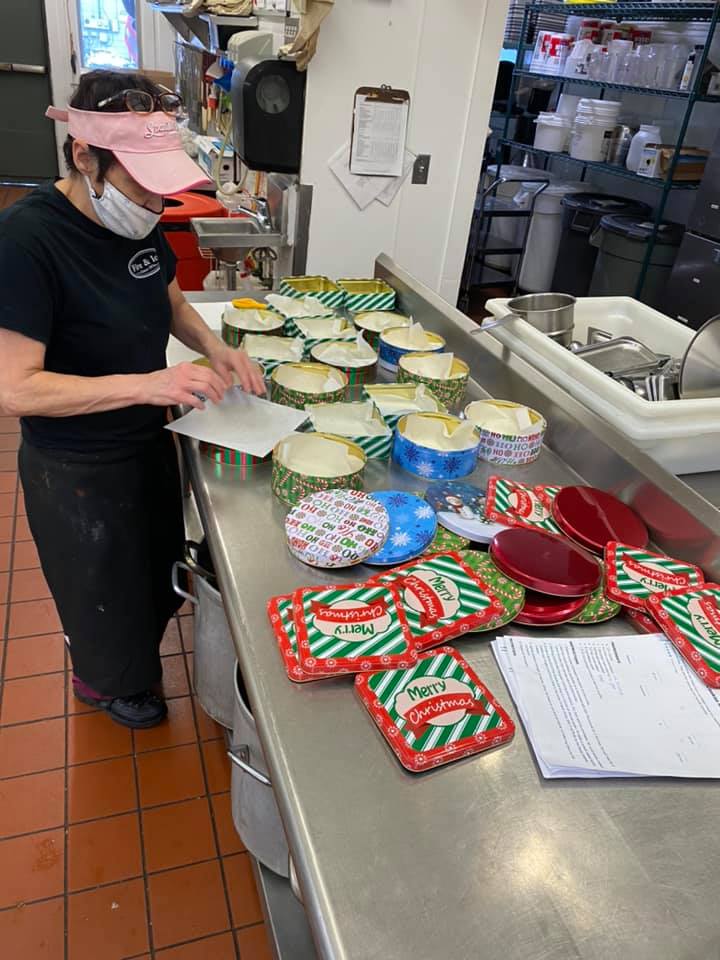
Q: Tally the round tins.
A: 11